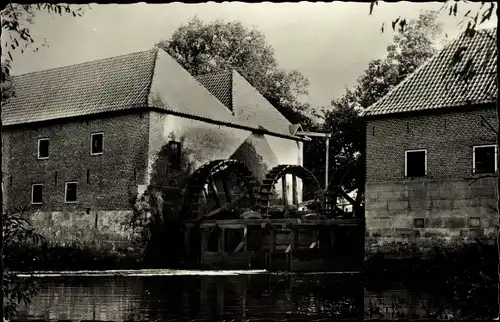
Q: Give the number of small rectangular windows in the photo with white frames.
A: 6